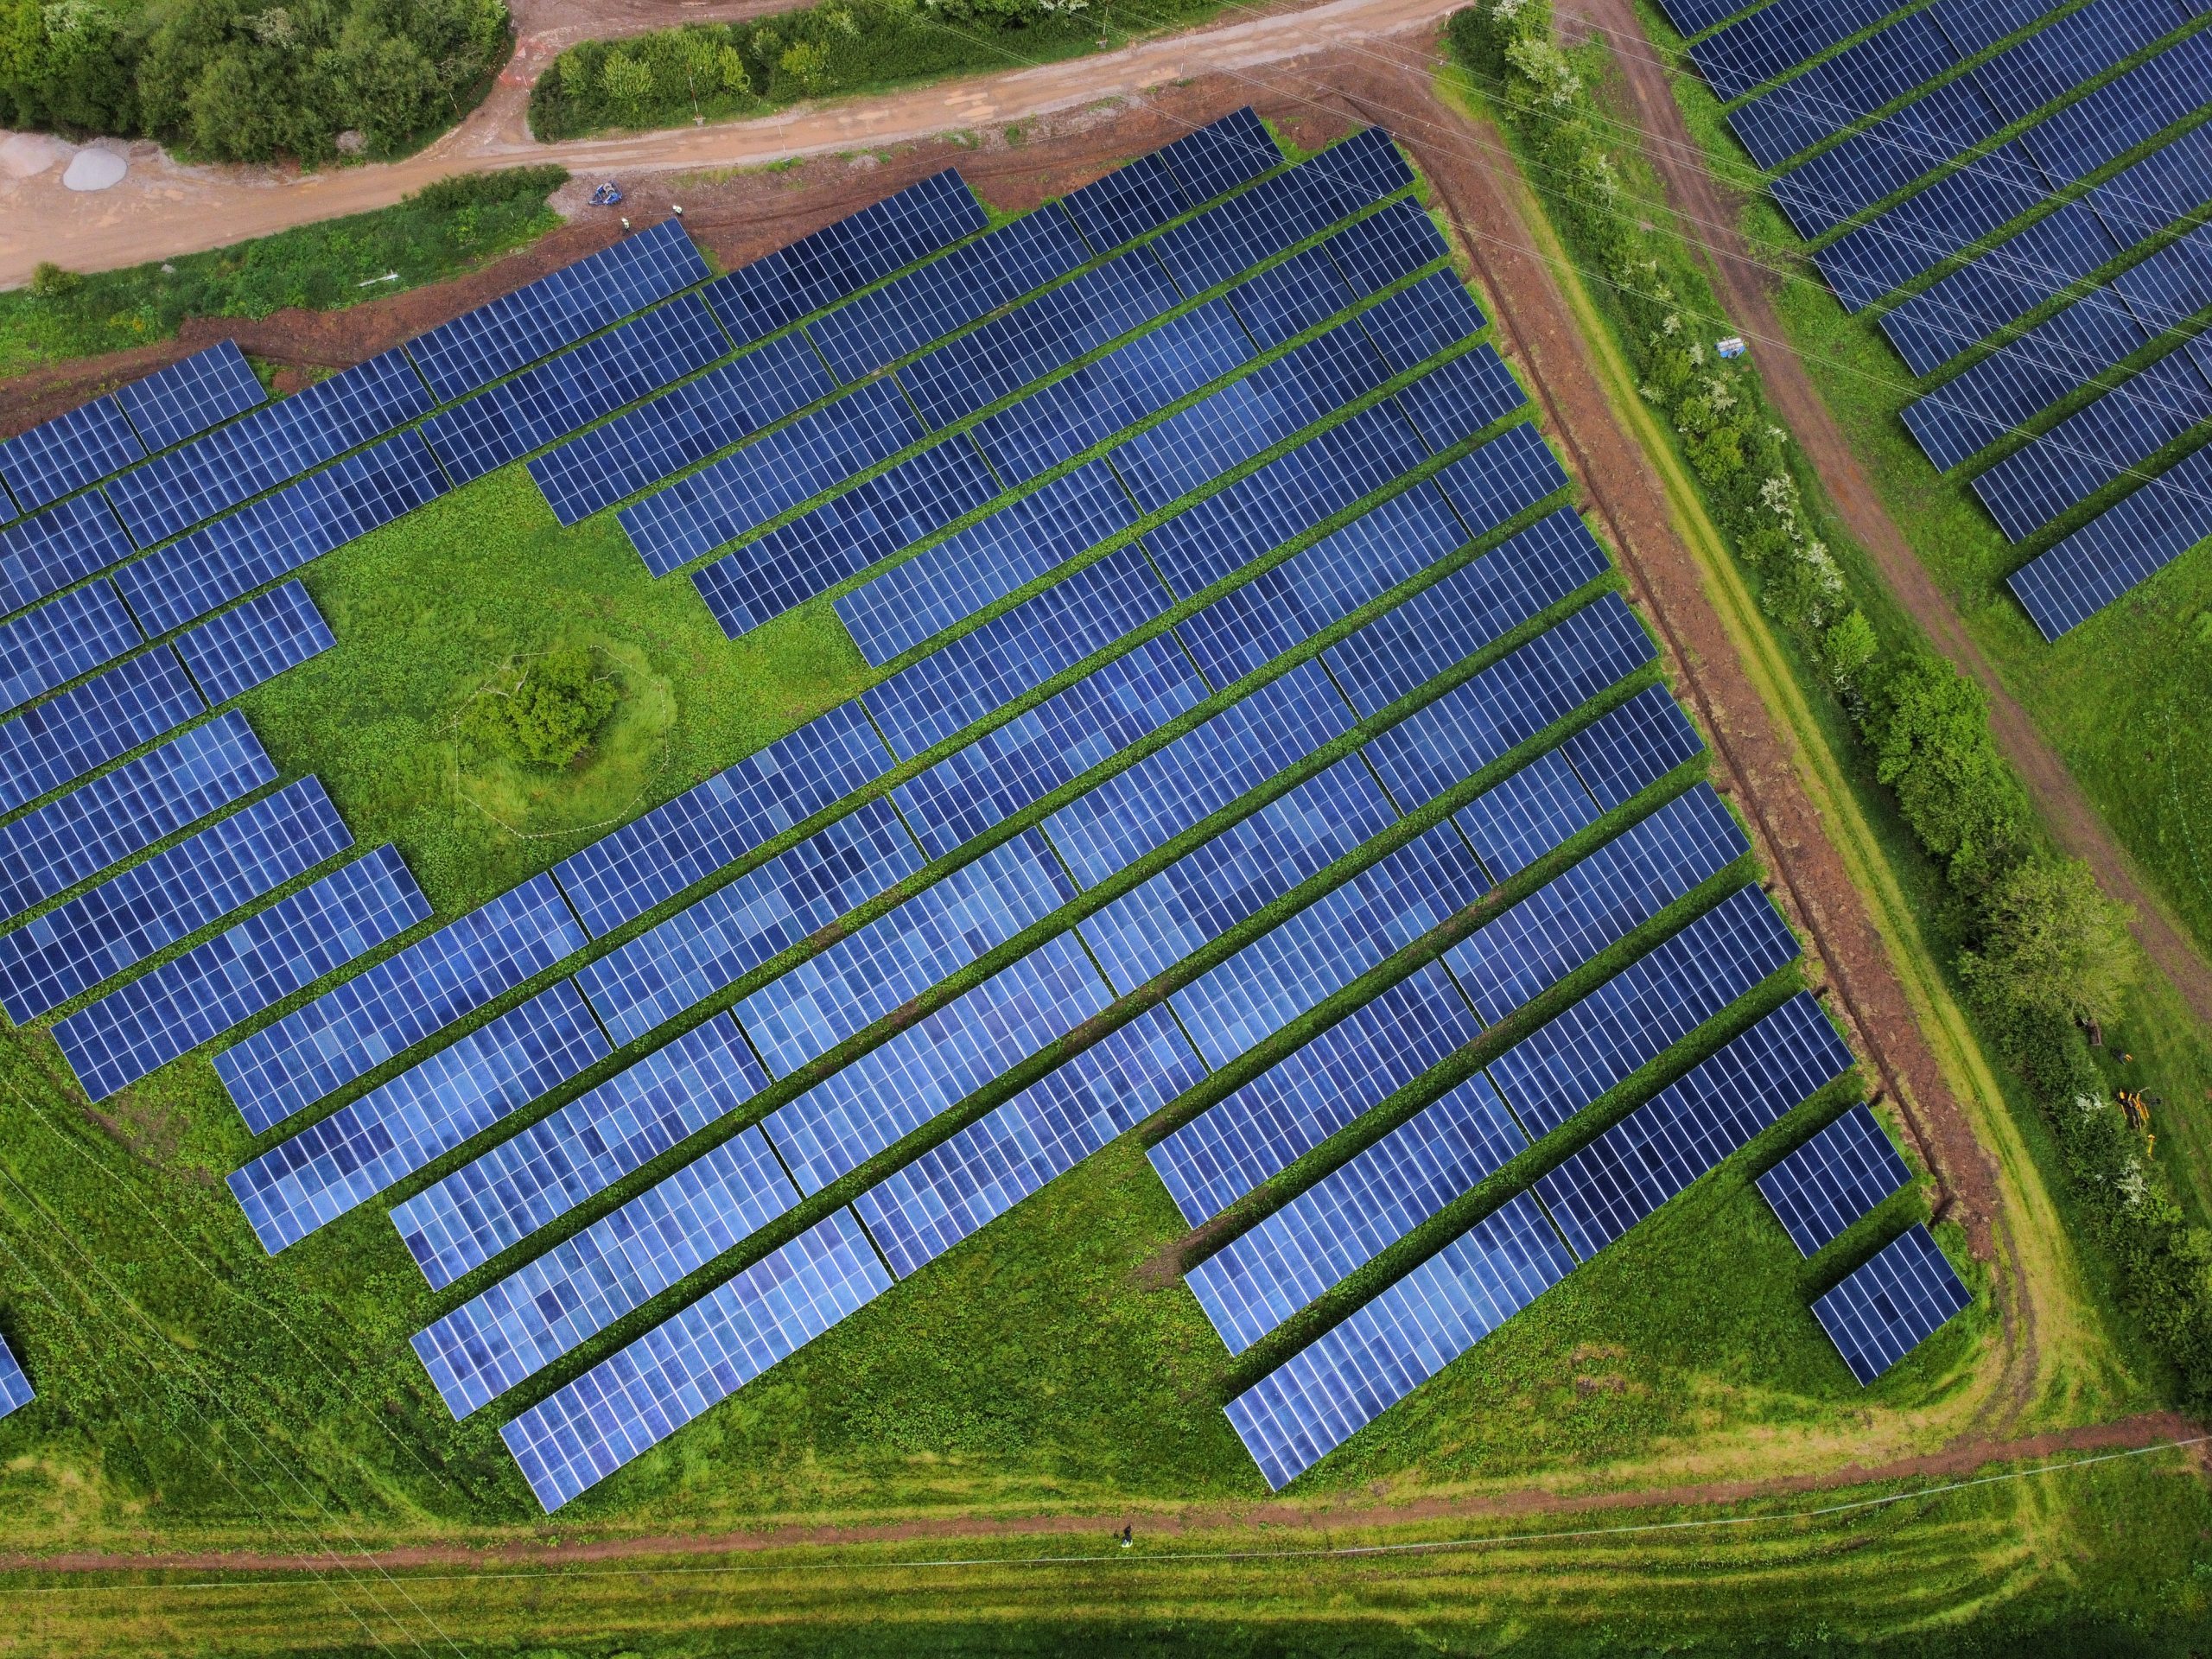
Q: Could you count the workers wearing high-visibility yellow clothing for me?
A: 2